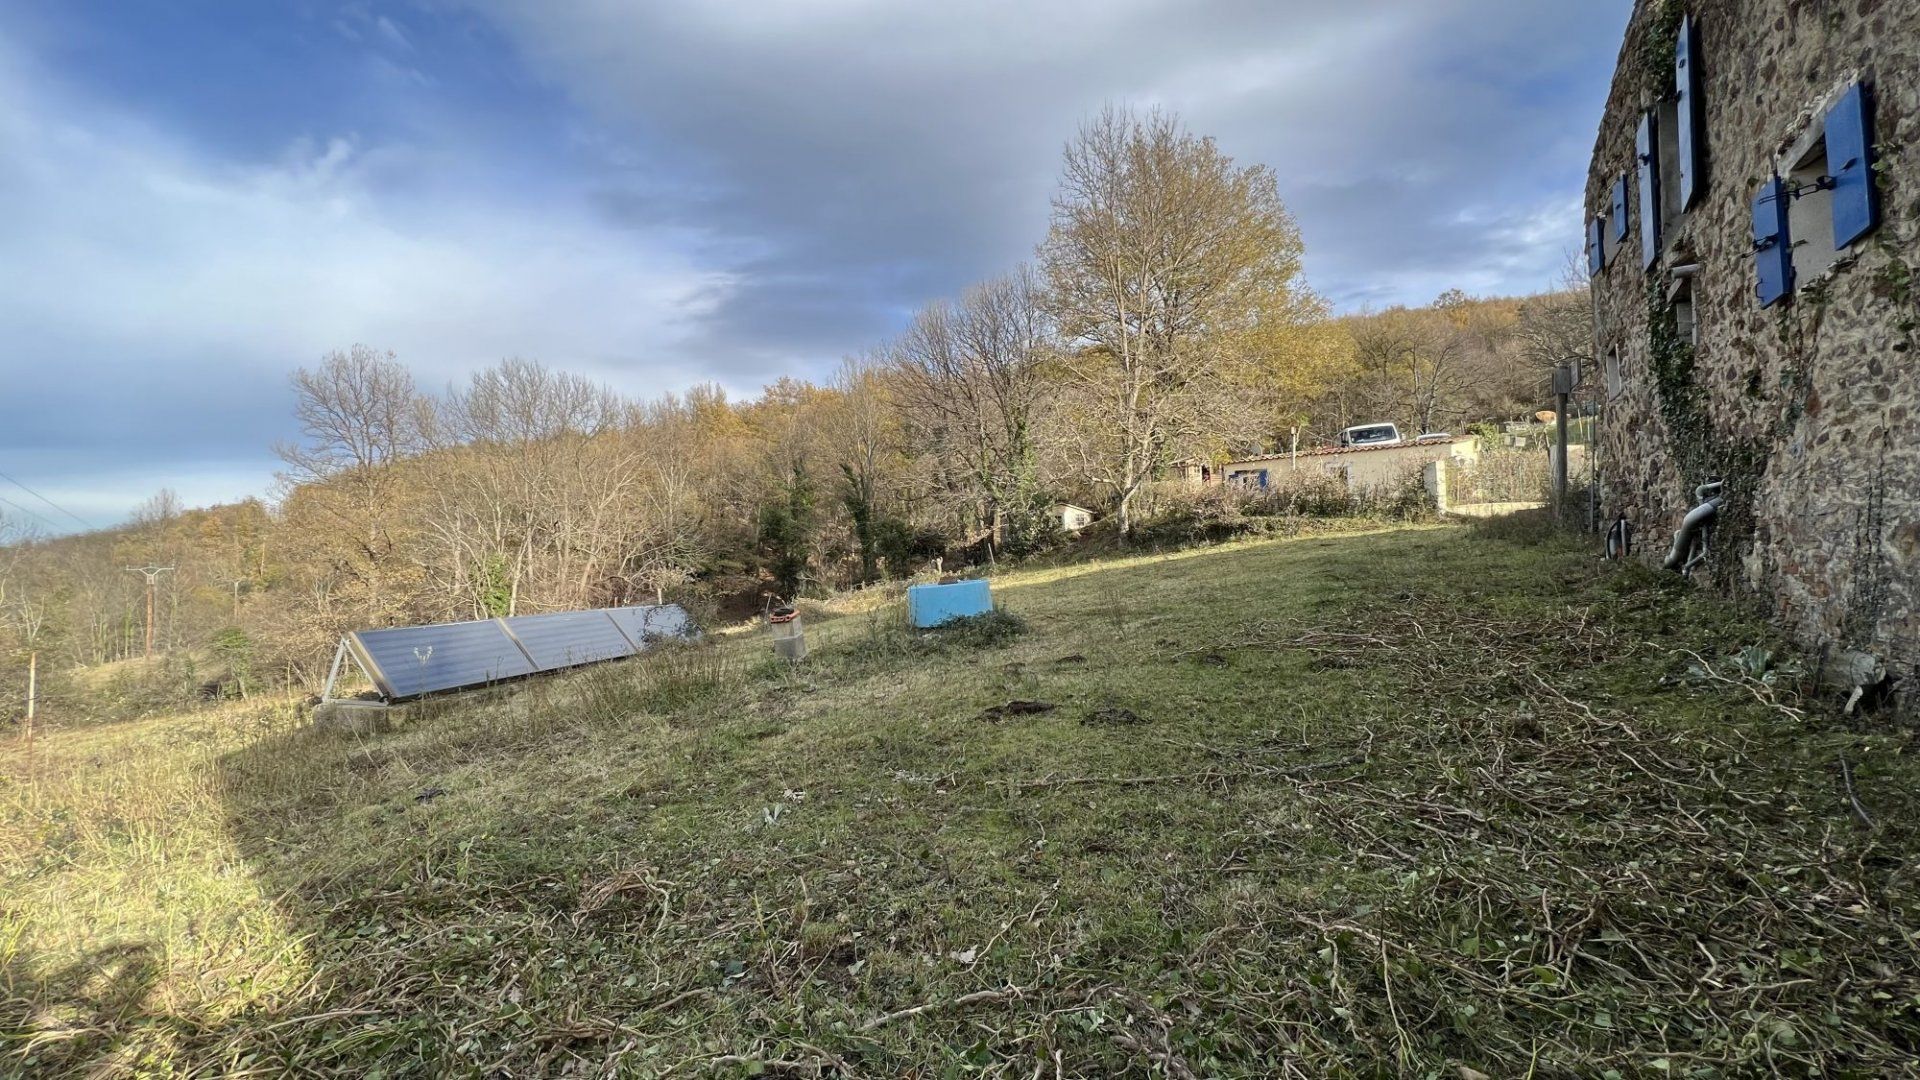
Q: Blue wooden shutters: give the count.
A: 6